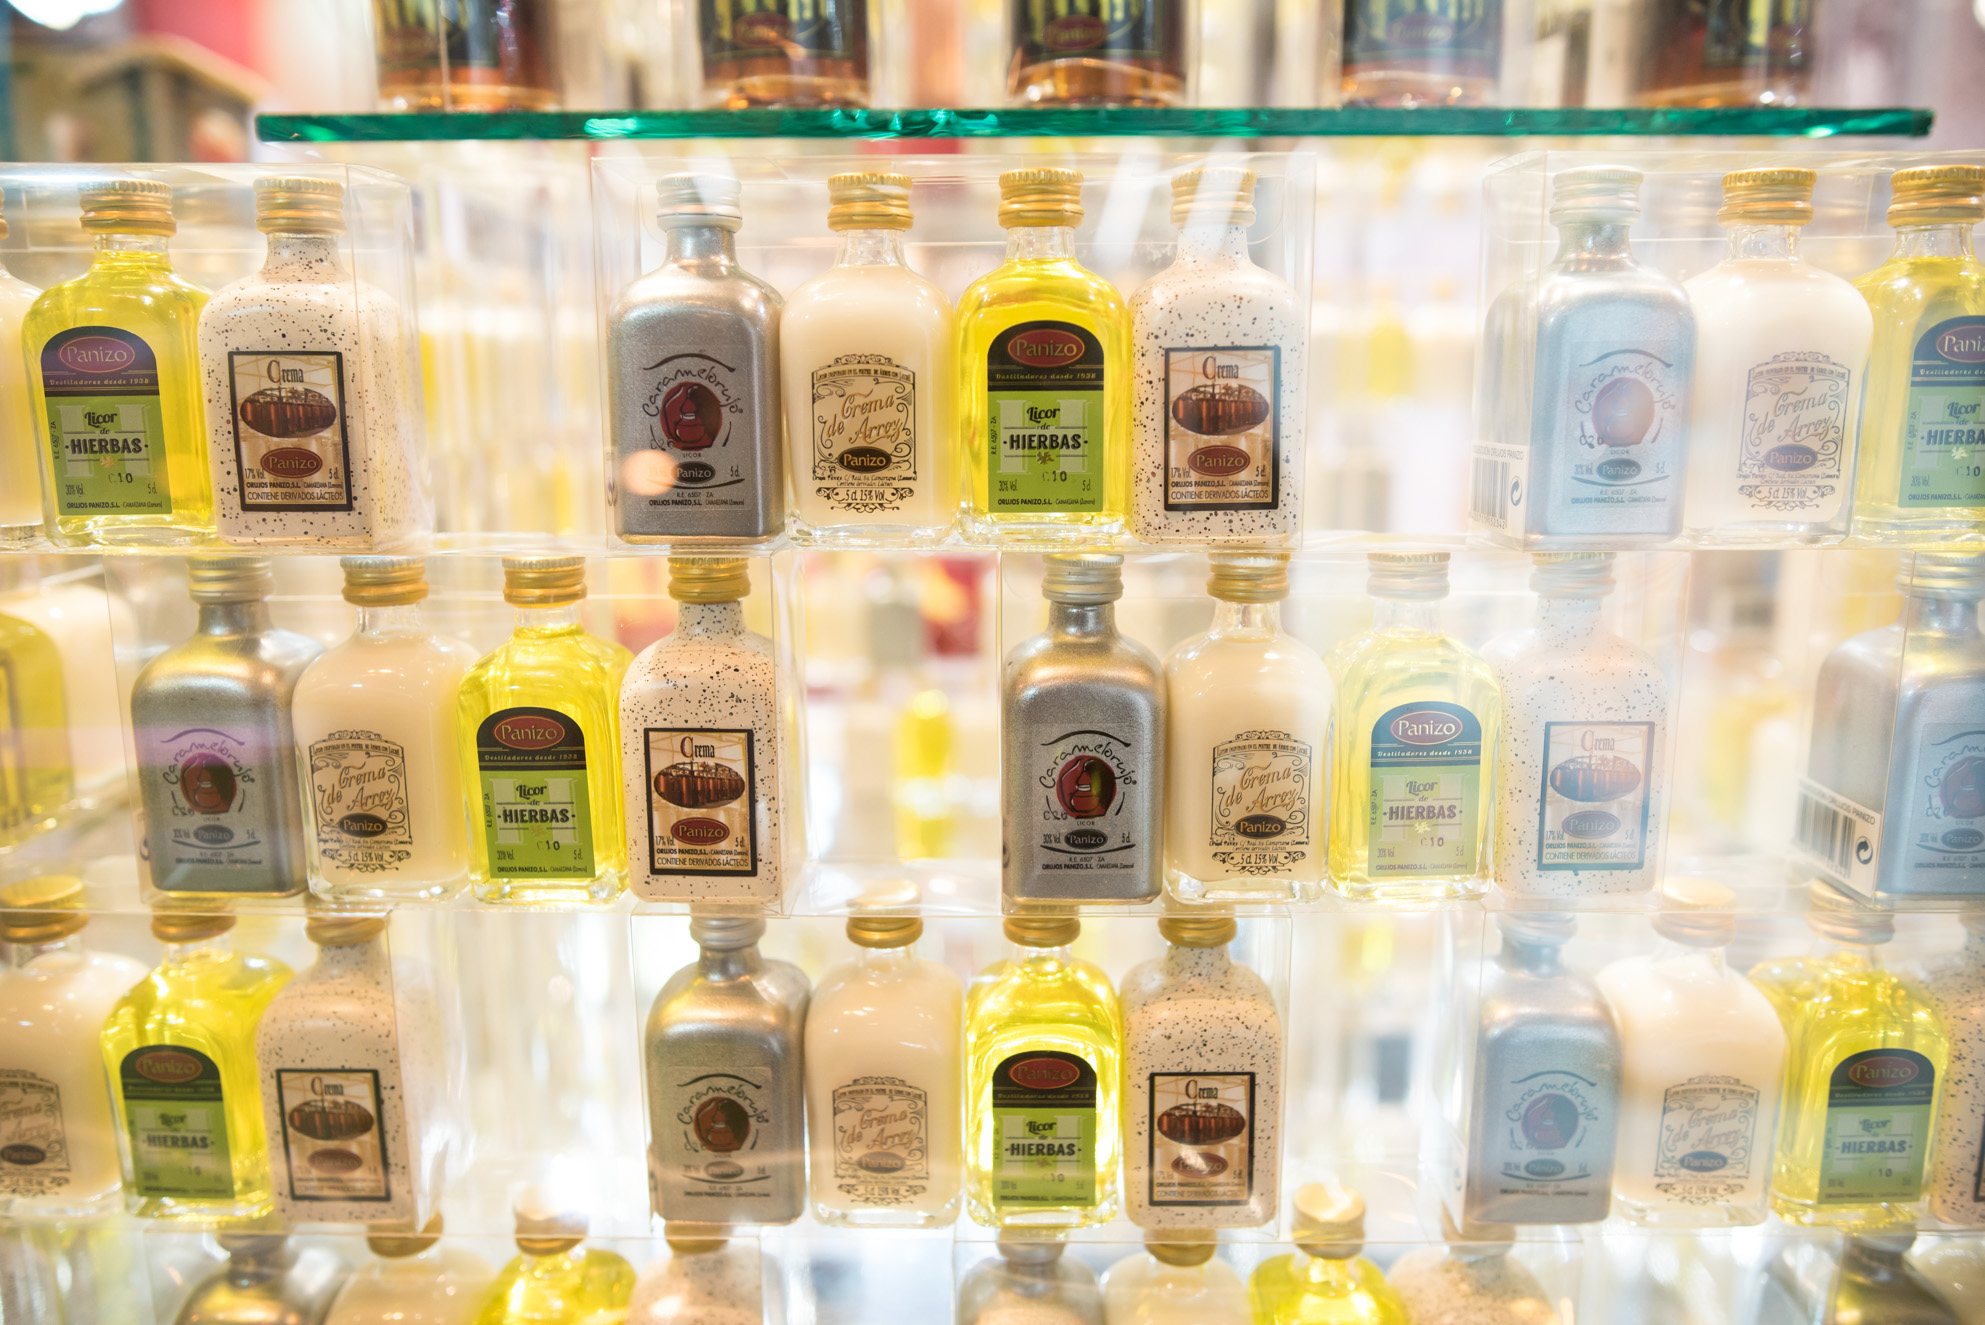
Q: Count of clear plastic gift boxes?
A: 12